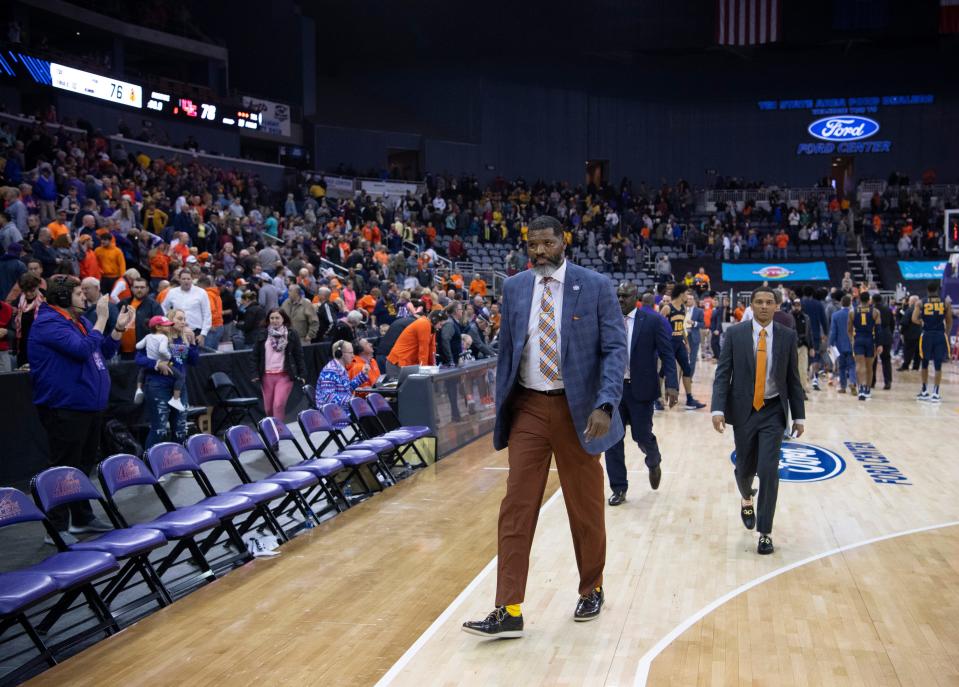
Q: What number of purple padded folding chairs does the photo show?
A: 12